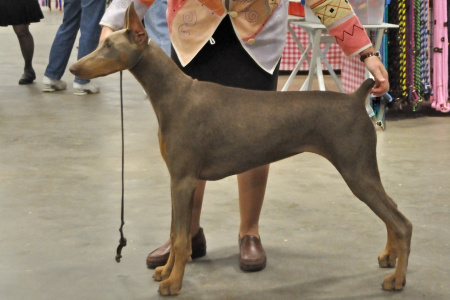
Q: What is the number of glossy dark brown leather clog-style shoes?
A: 2